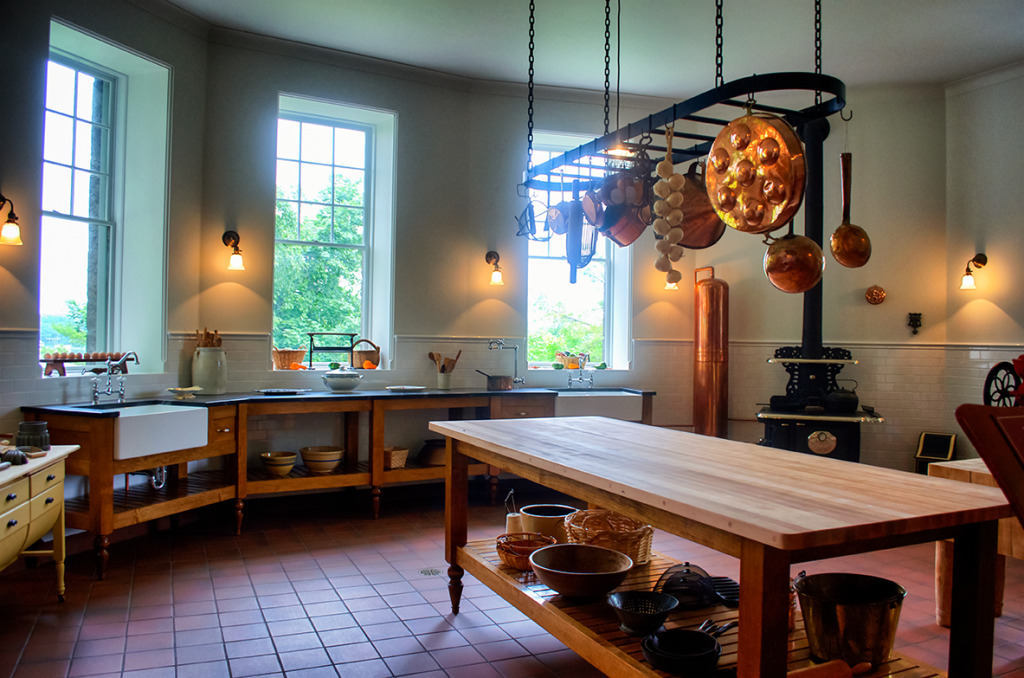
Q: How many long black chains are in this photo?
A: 4